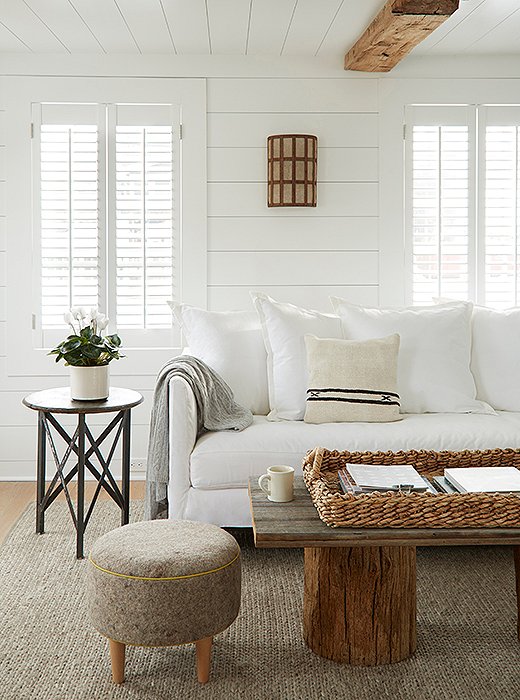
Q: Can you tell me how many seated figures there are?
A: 0